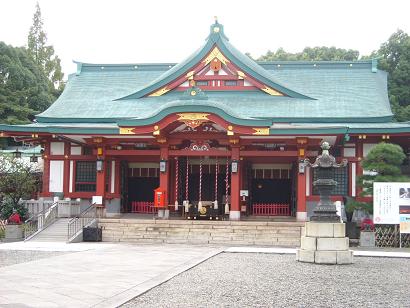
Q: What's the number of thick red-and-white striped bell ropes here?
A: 5